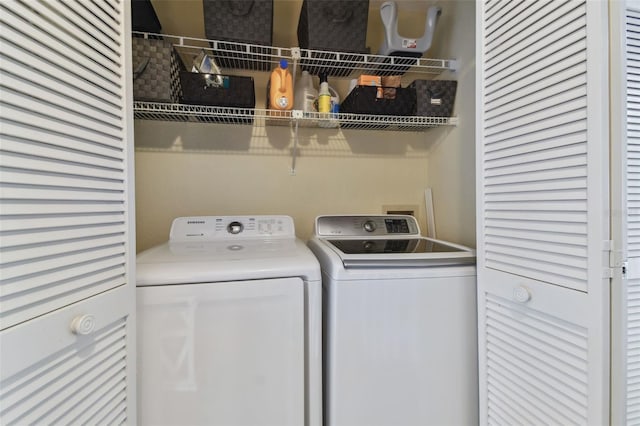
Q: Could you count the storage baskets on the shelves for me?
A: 7